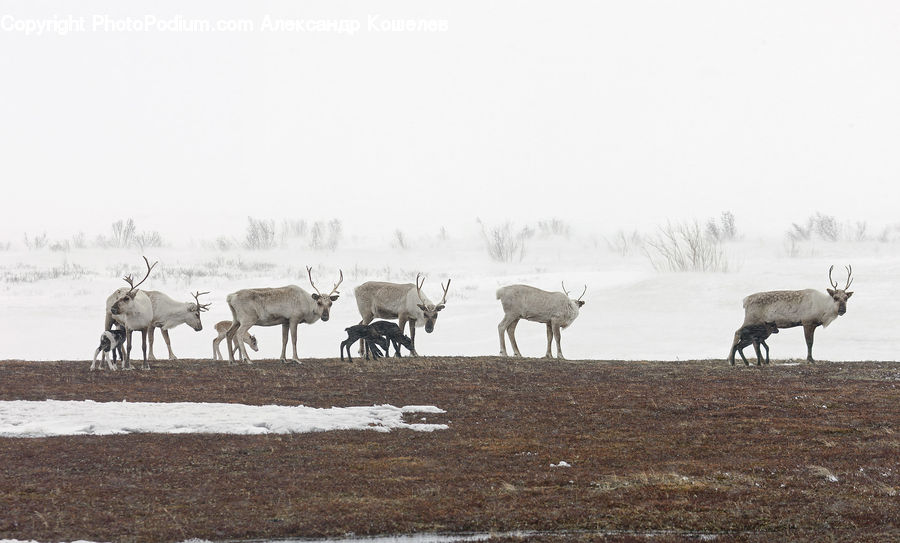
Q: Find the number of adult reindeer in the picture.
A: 6